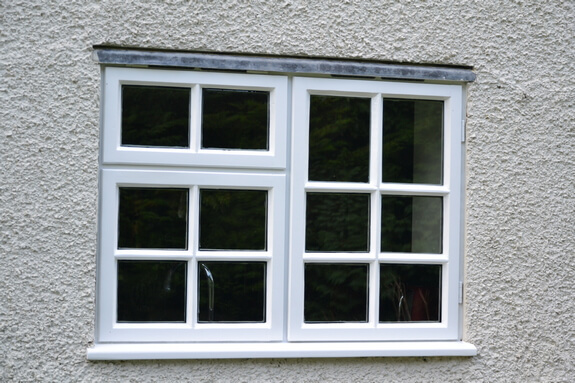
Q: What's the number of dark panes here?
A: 12